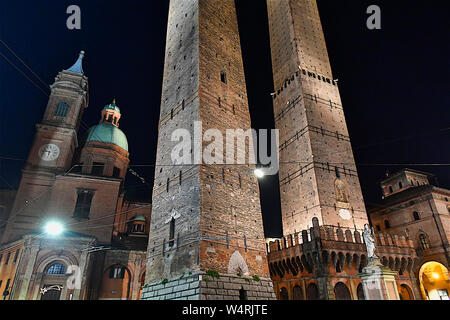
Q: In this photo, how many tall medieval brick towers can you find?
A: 2